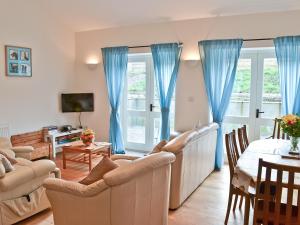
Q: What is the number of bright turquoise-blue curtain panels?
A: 4